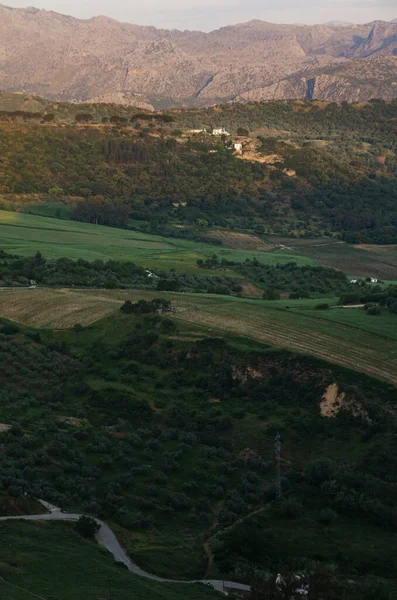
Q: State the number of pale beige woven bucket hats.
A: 0